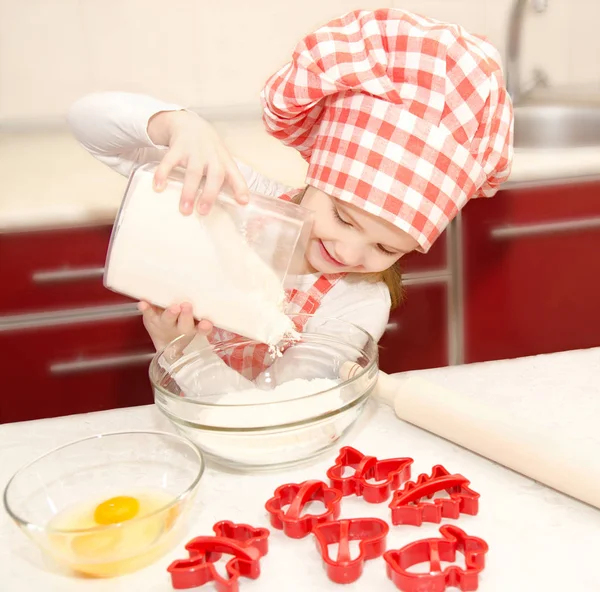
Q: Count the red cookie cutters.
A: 6